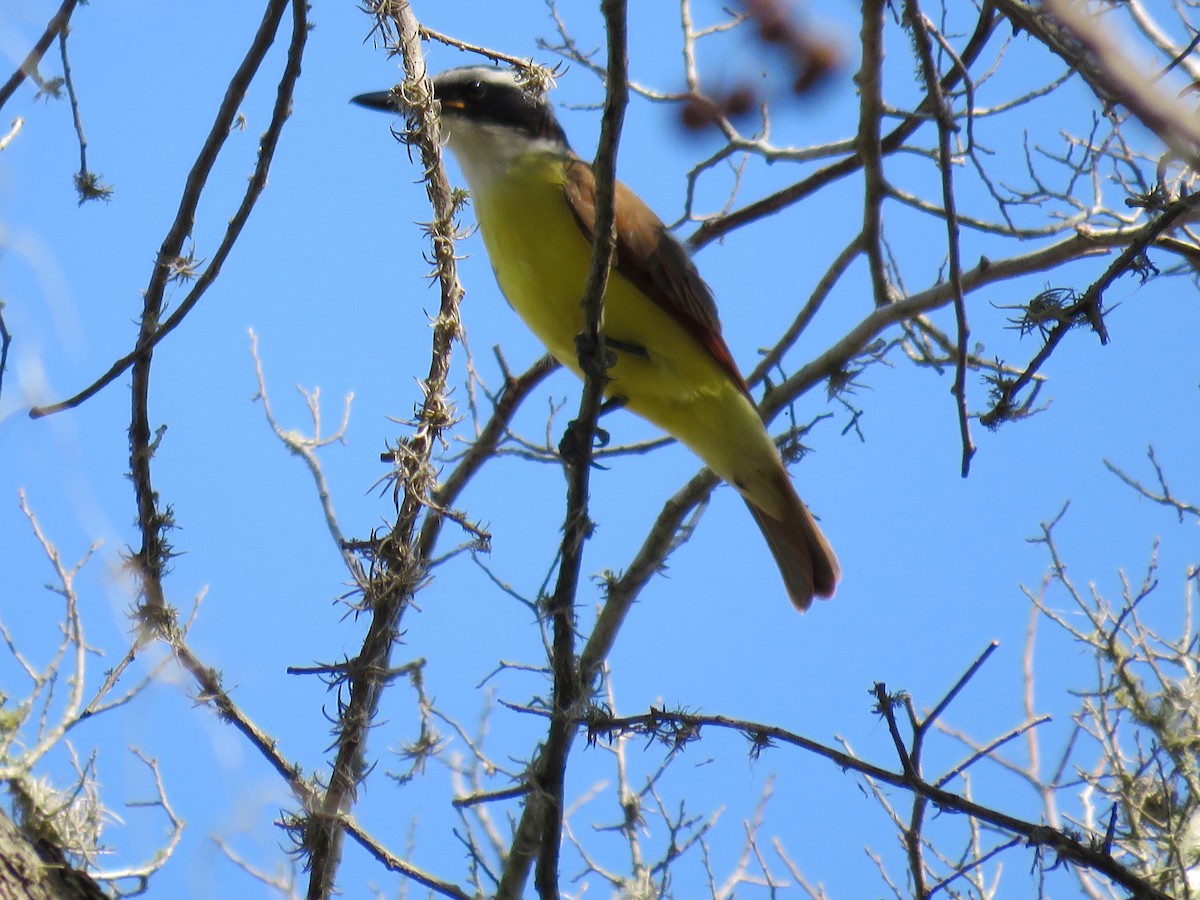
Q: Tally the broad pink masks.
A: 0